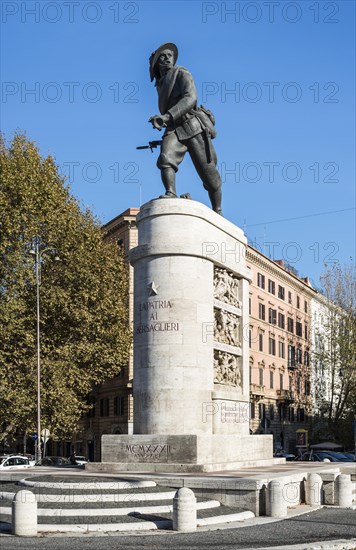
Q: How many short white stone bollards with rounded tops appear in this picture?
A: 5